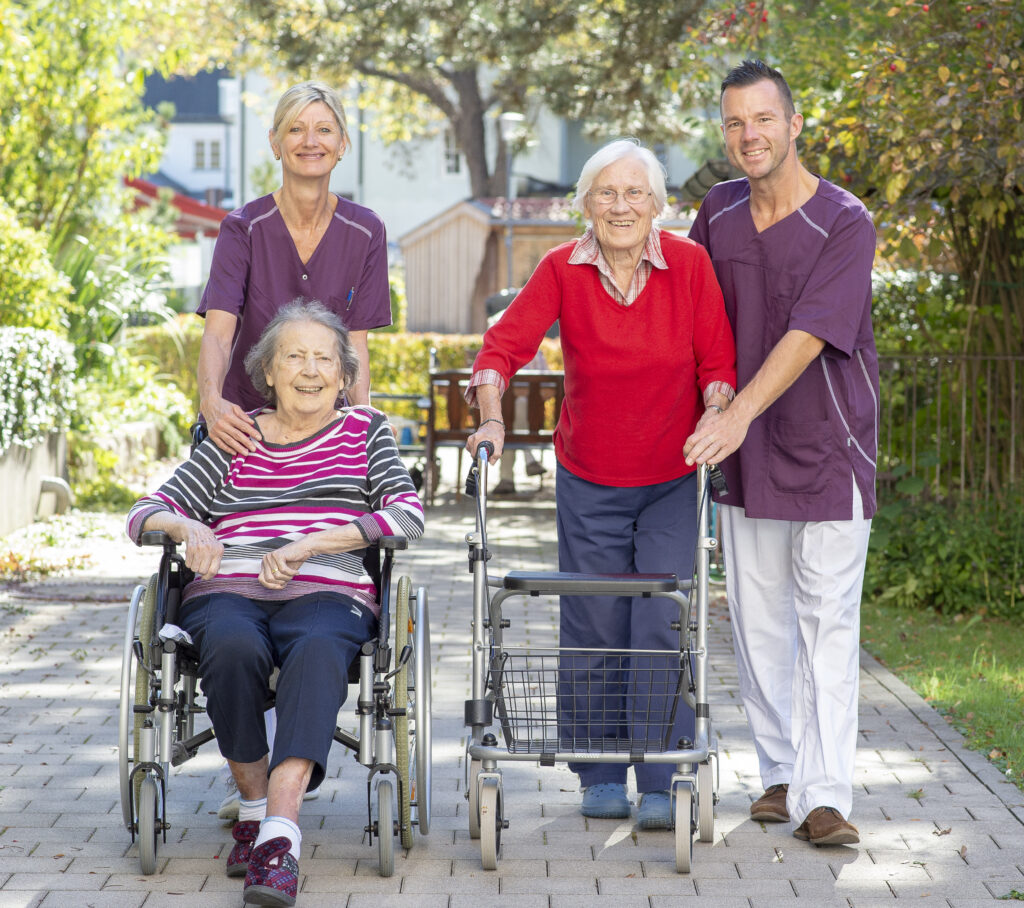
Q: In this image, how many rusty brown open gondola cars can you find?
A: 0